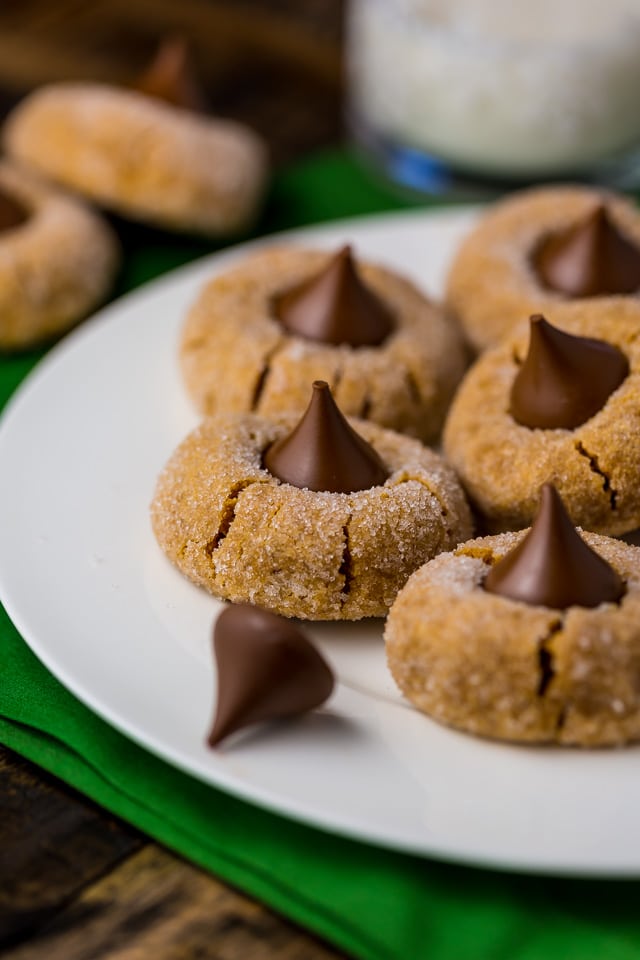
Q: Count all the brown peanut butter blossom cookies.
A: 7